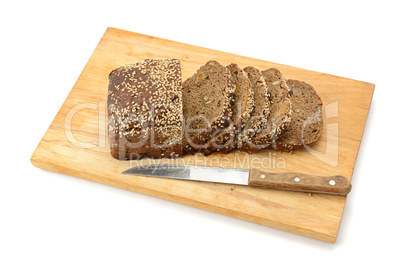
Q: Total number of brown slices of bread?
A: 5